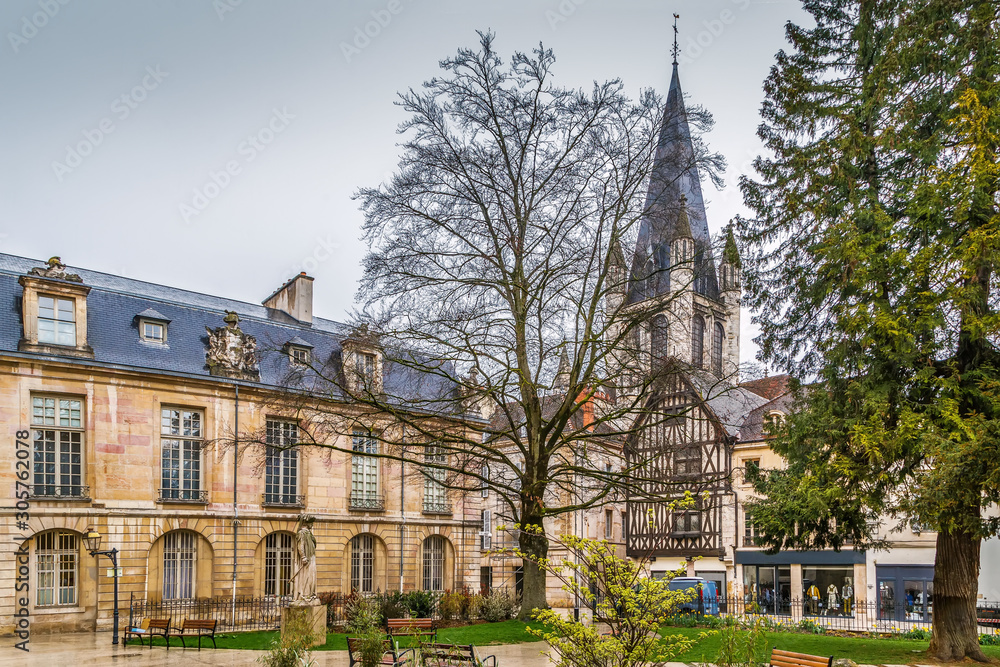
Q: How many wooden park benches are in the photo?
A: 6